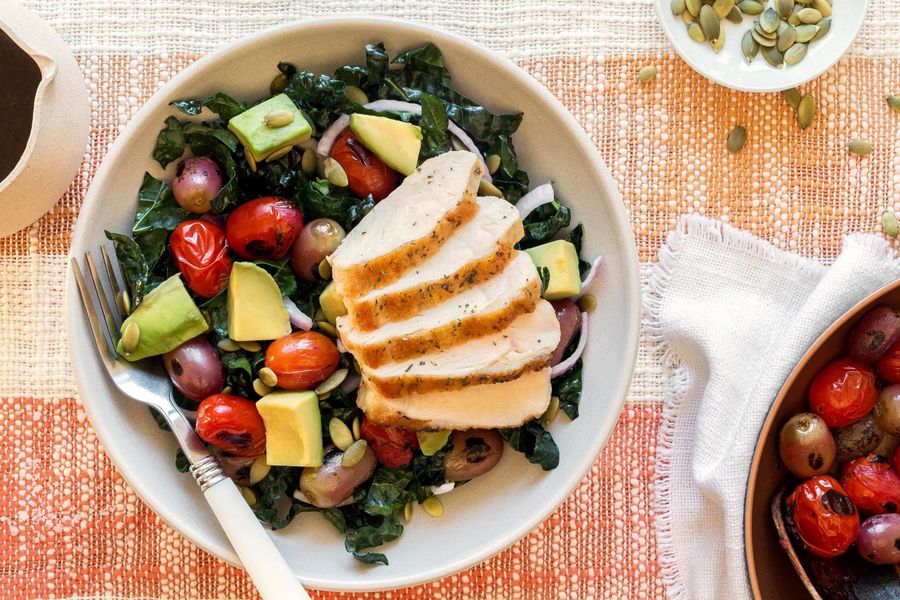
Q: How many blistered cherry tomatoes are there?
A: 11